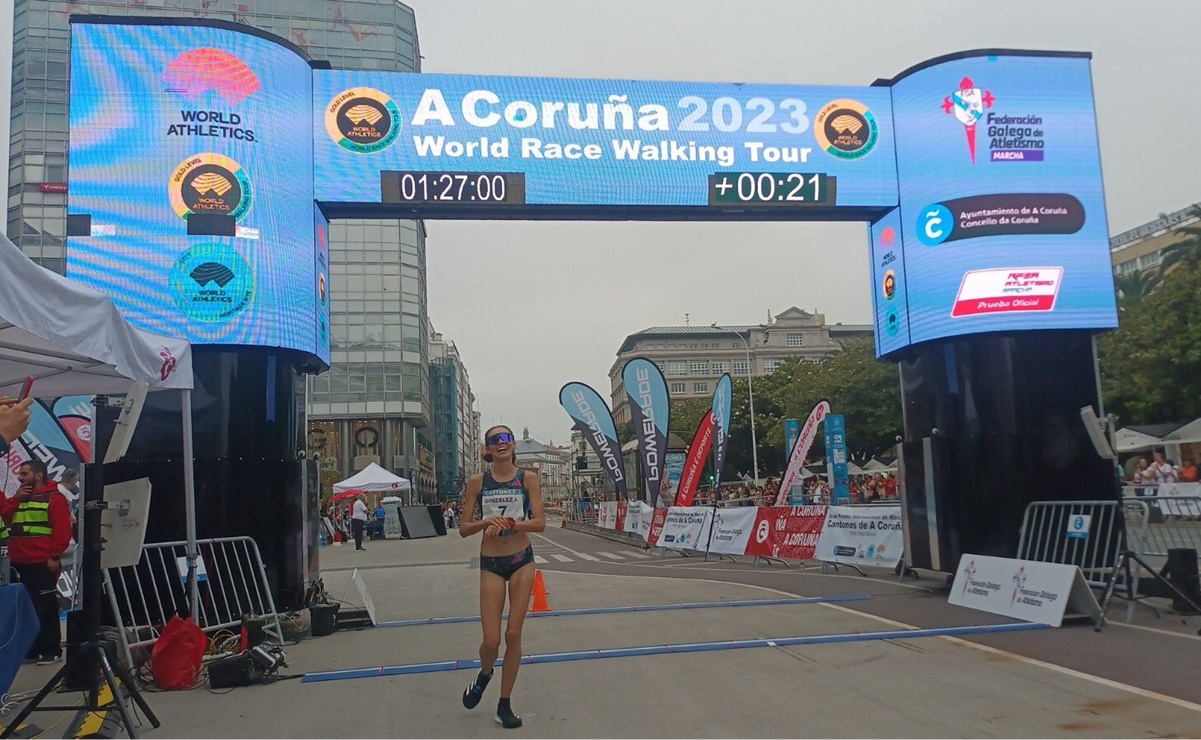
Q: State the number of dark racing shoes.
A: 2